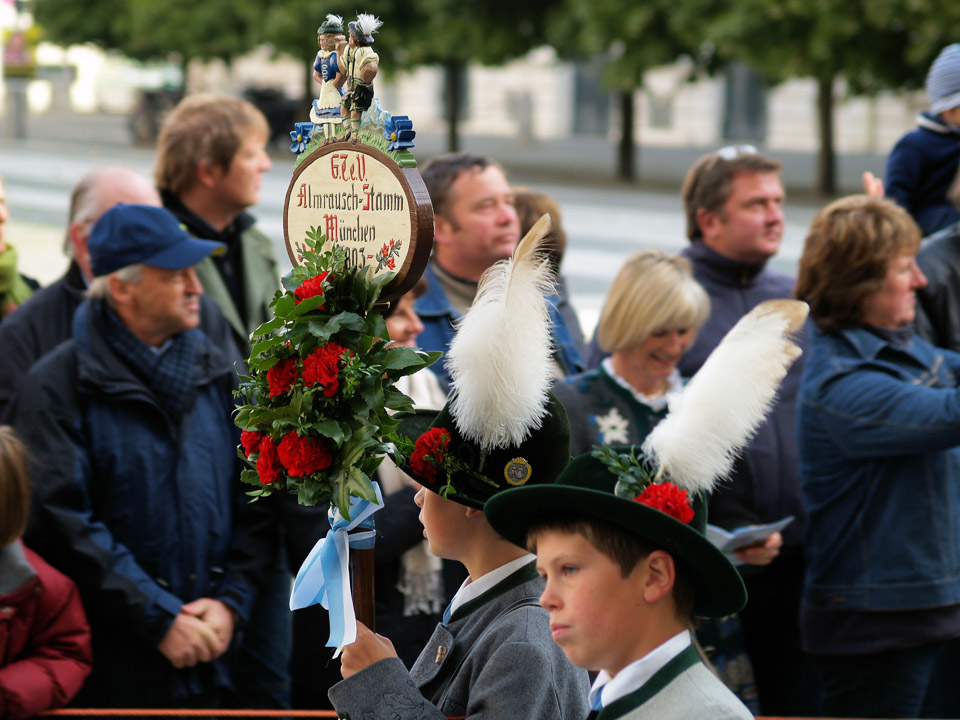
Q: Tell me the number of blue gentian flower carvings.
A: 2